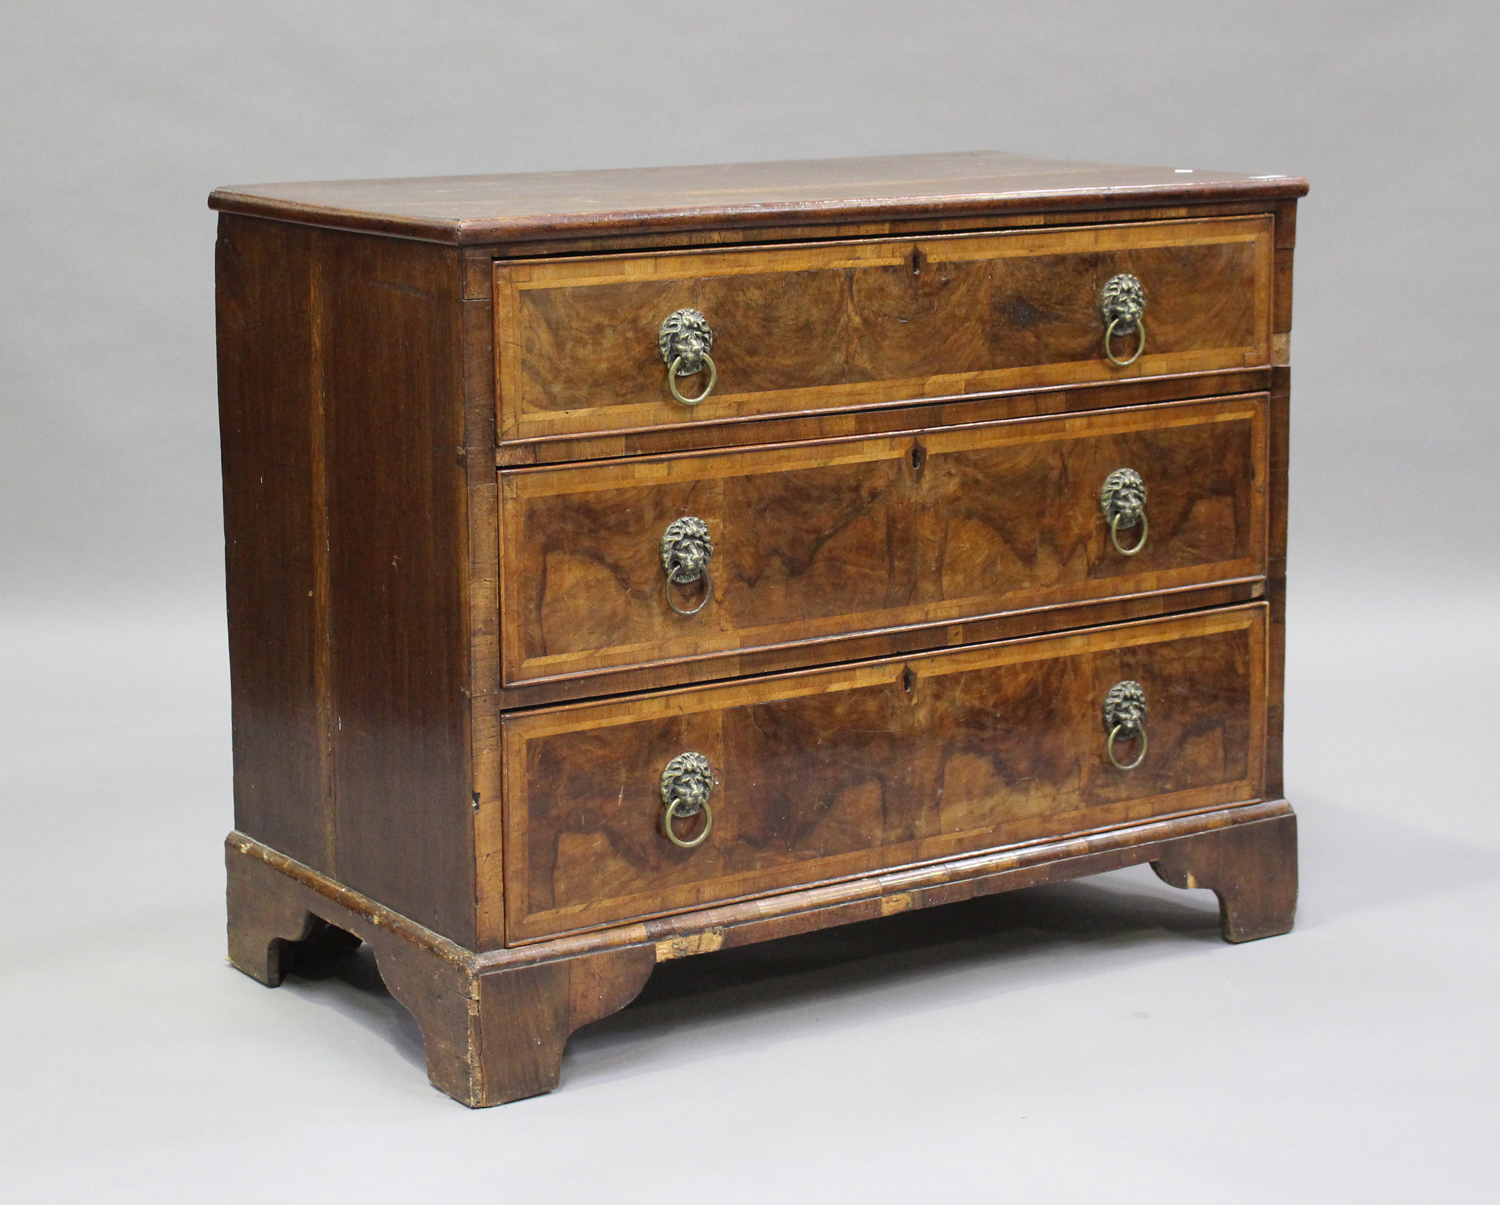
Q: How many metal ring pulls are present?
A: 6